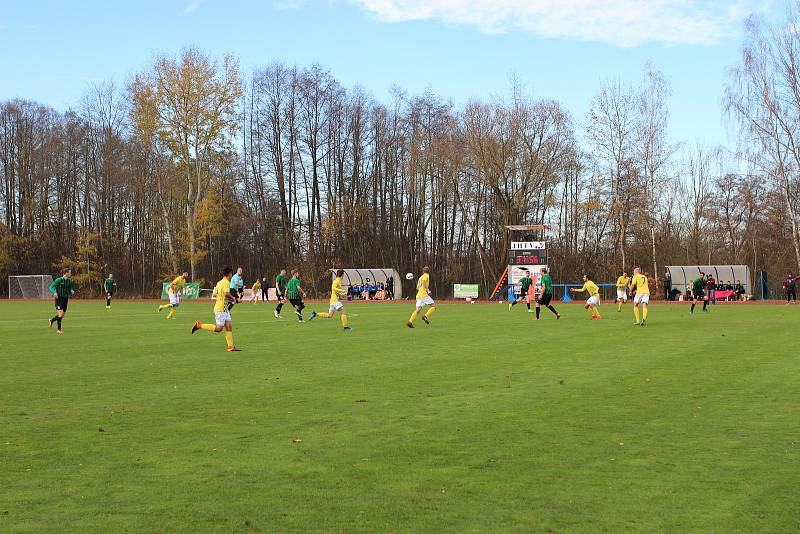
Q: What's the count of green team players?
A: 7